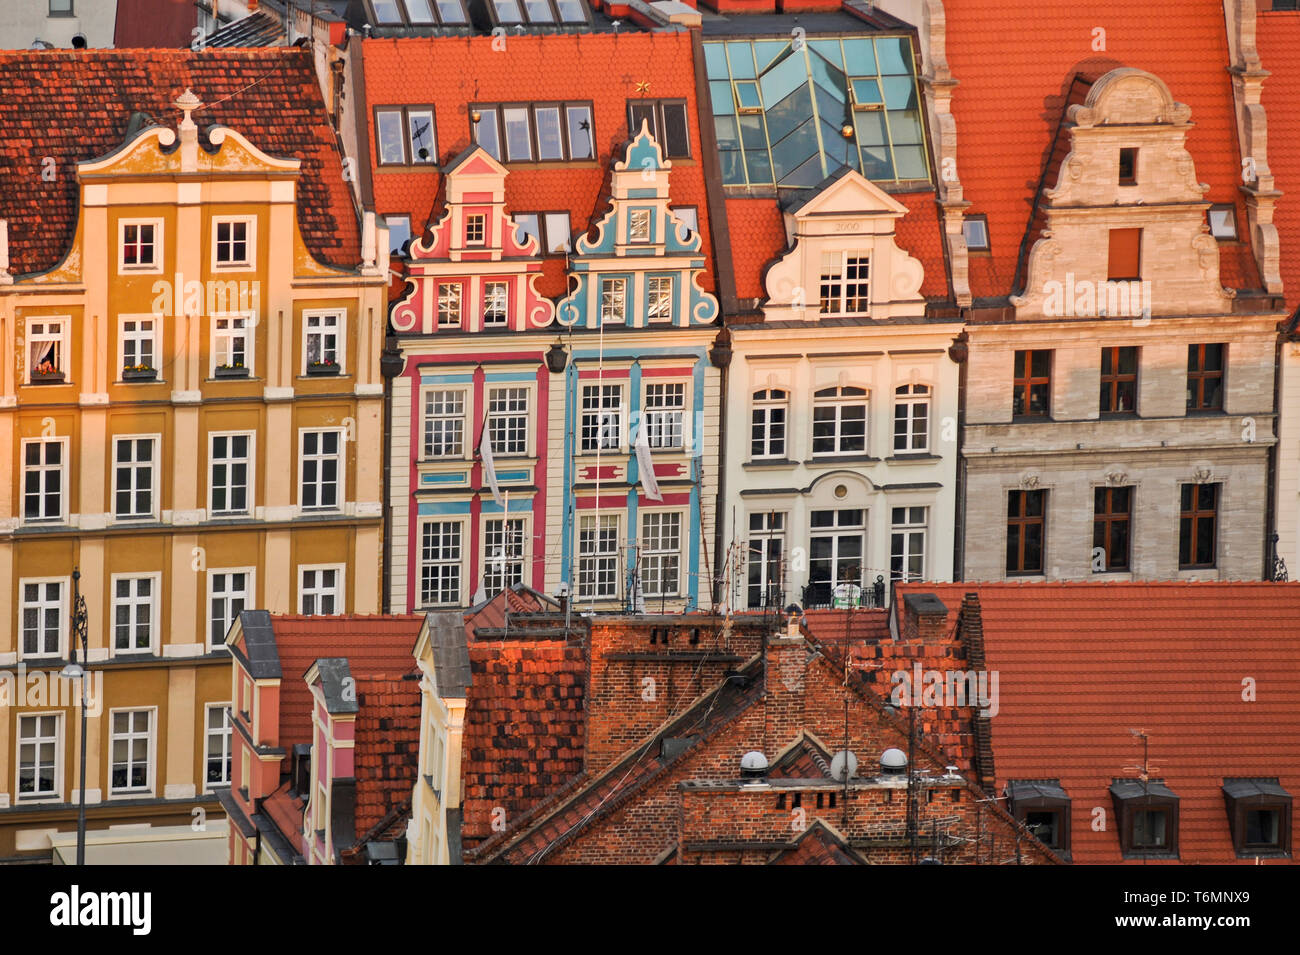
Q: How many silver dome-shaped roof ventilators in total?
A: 2